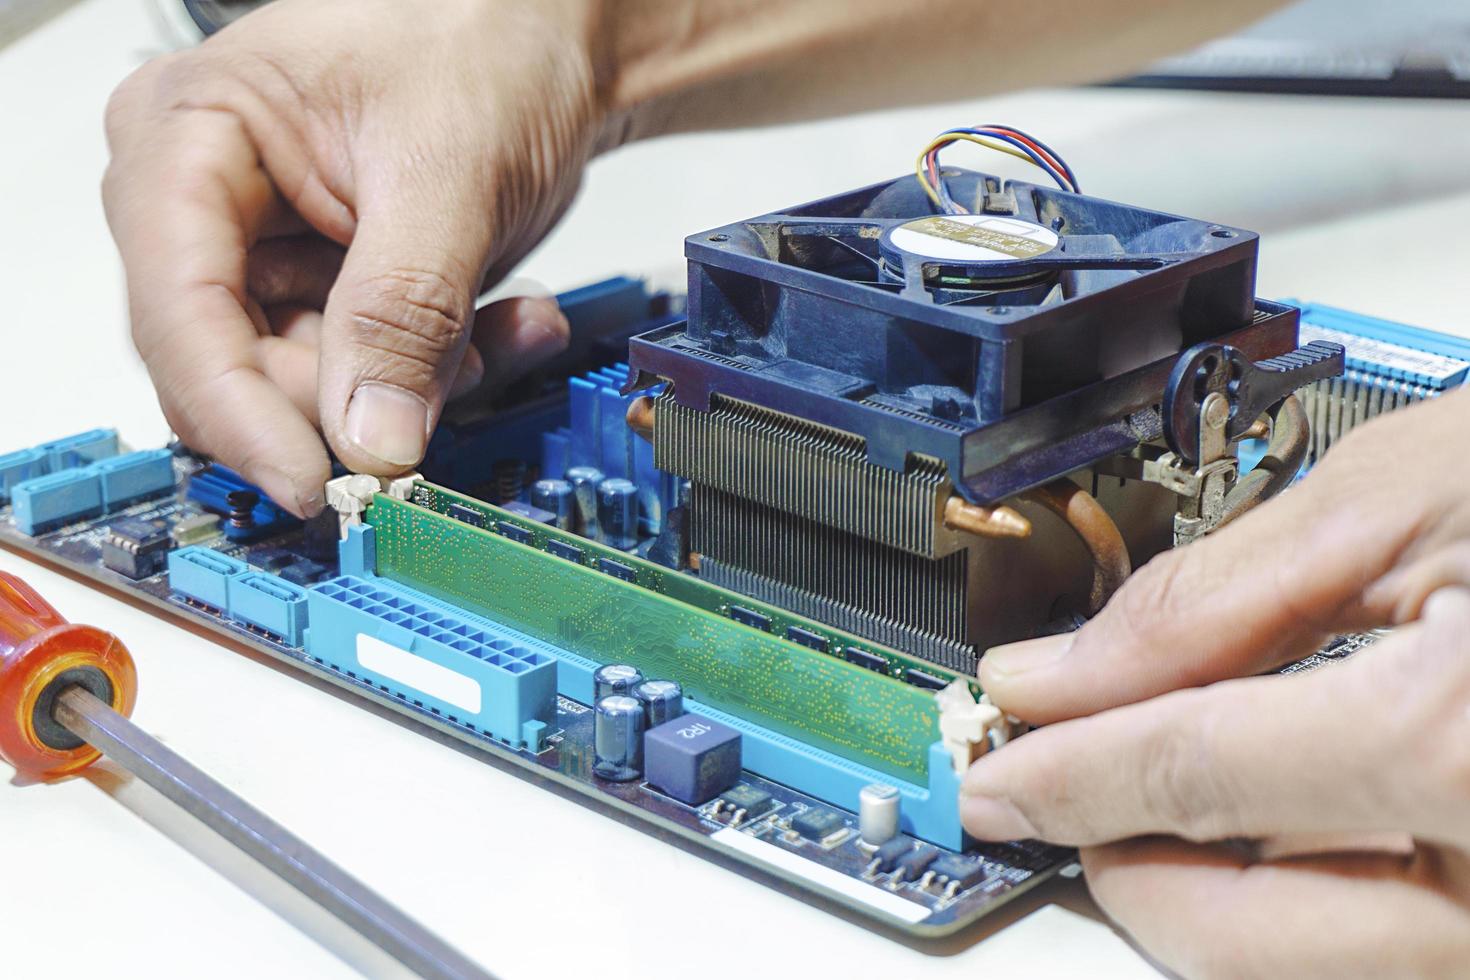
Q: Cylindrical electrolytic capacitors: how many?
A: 7